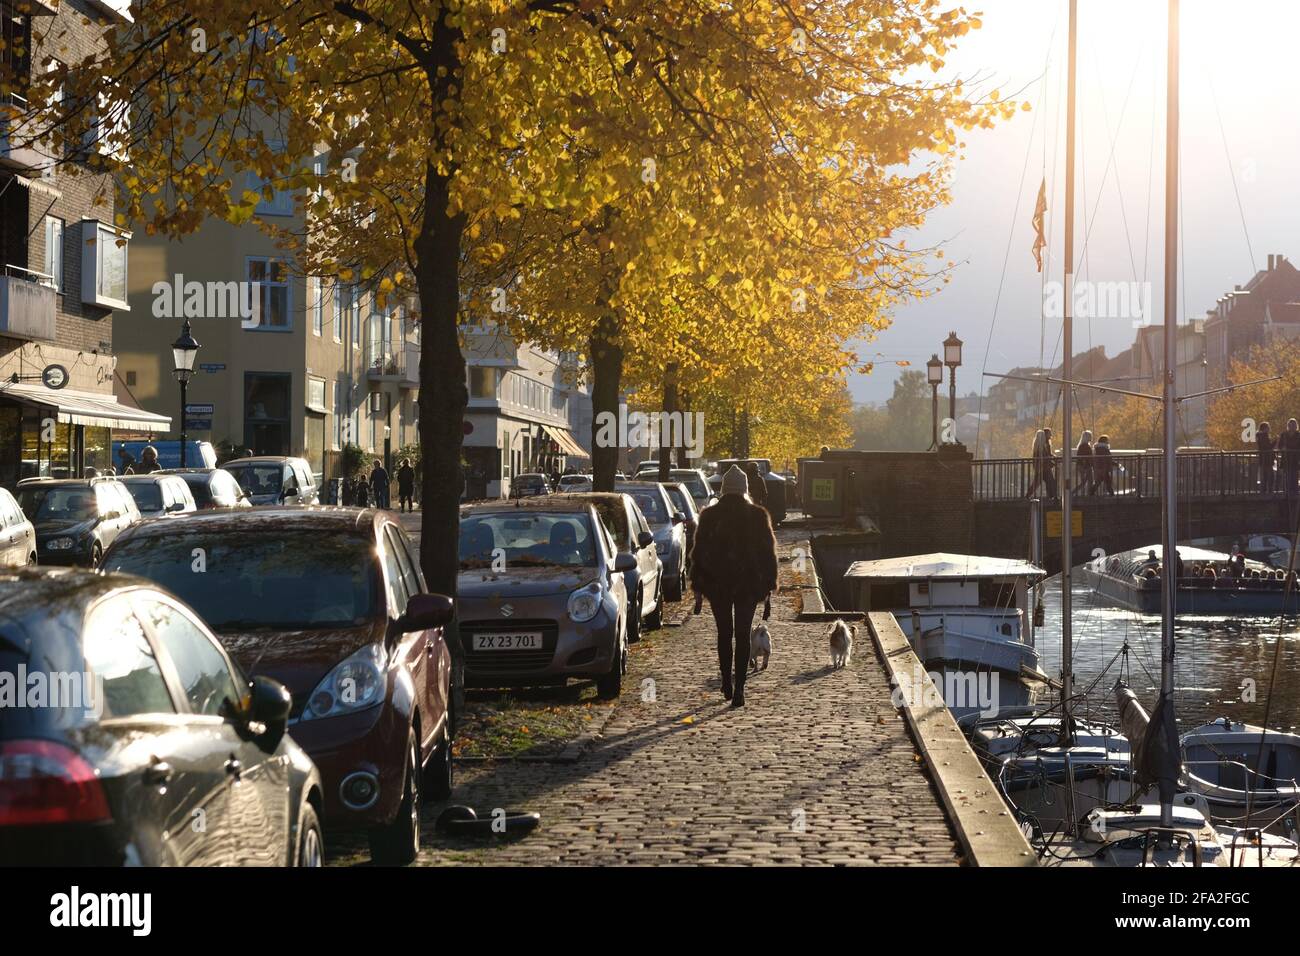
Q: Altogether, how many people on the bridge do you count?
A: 6